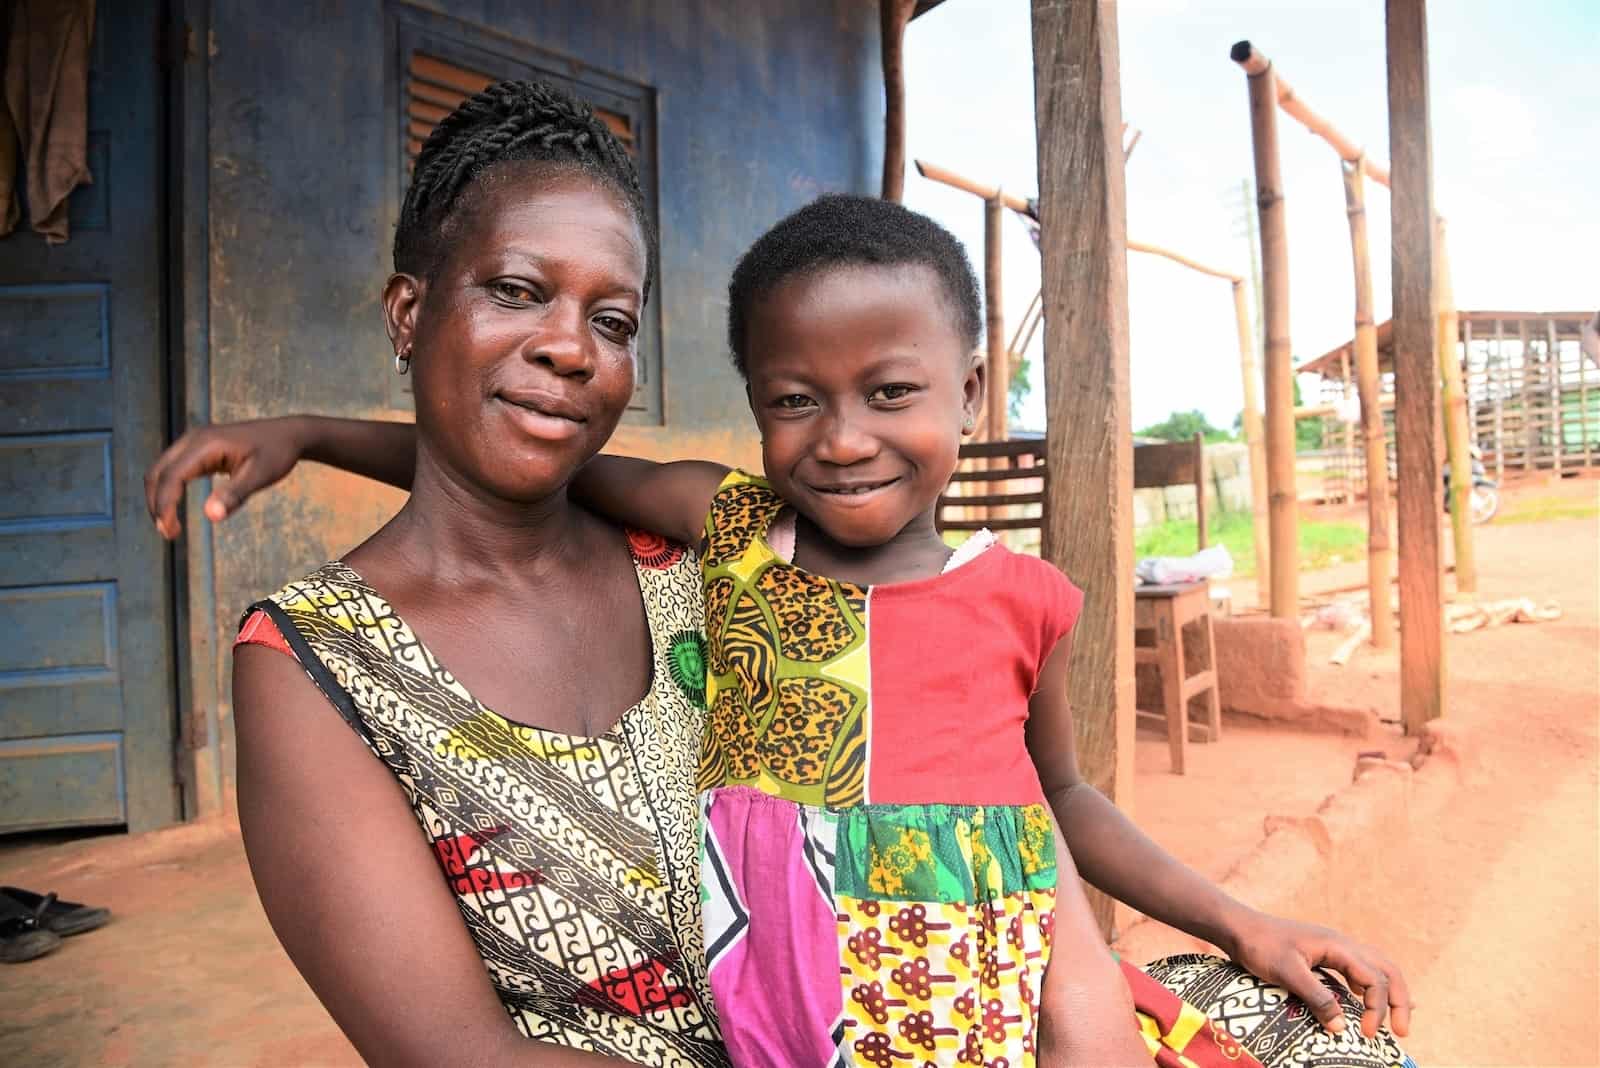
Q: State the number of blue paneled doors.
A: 1